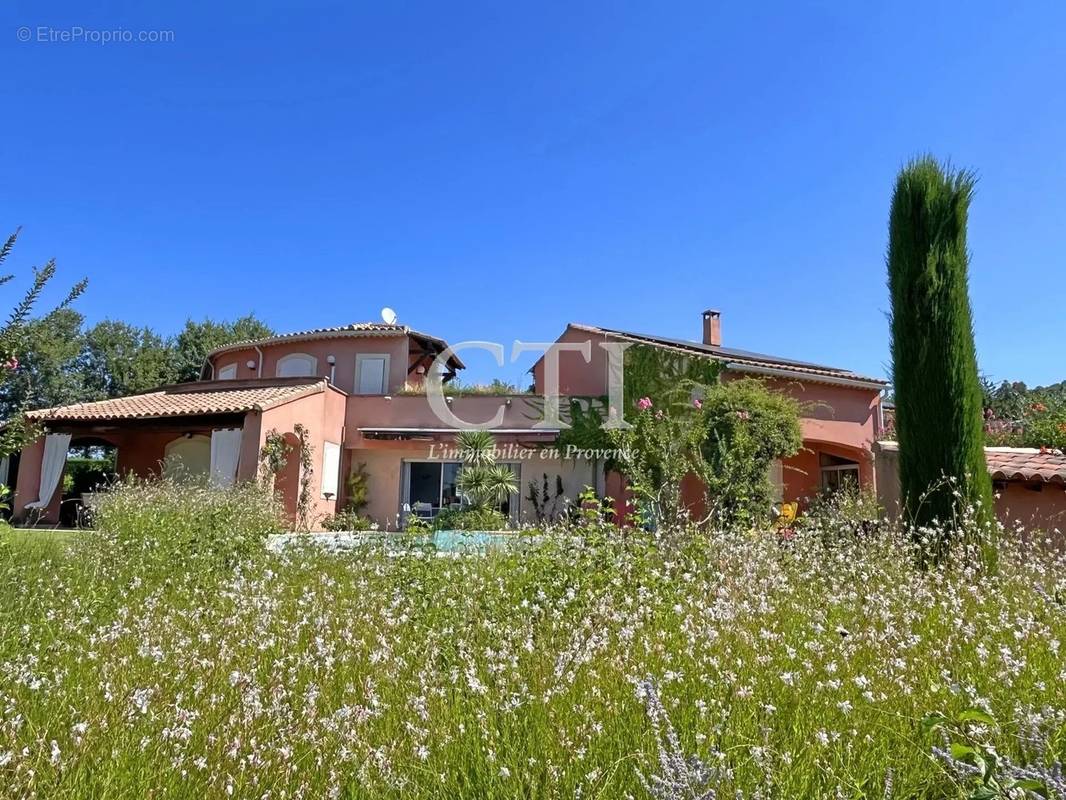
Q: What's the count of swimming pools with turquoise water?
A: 1